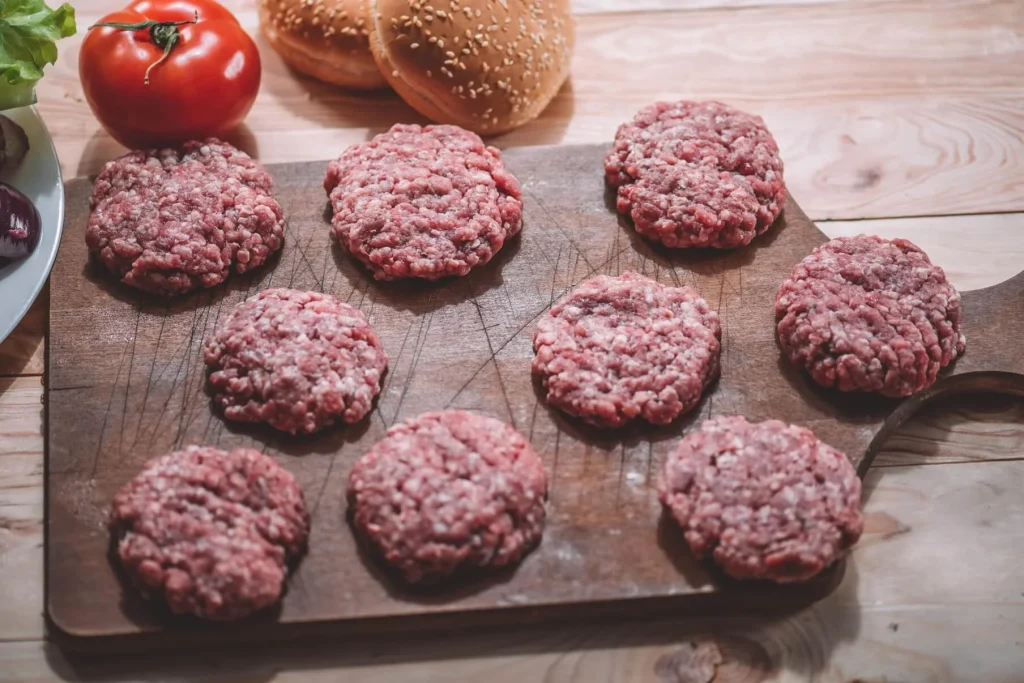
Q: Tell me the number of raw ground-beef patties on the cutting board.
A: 9